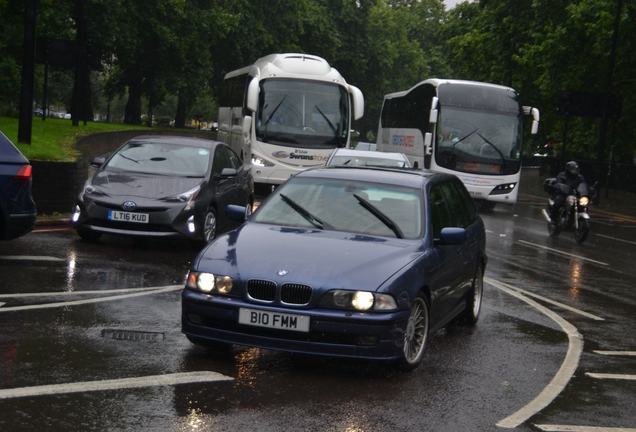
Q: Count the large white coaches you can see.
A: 2